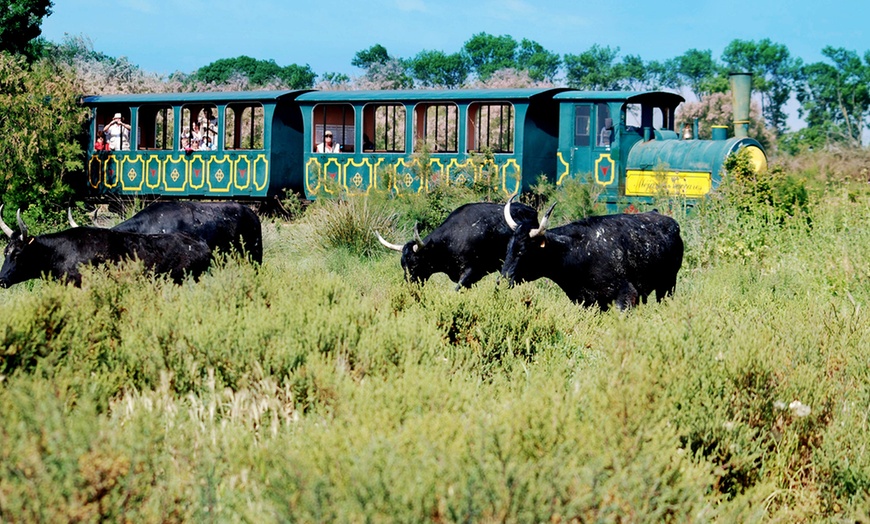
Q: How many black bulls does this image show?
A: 4